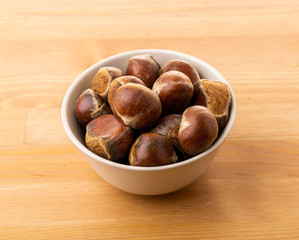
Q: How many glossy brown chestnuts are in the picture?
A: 12